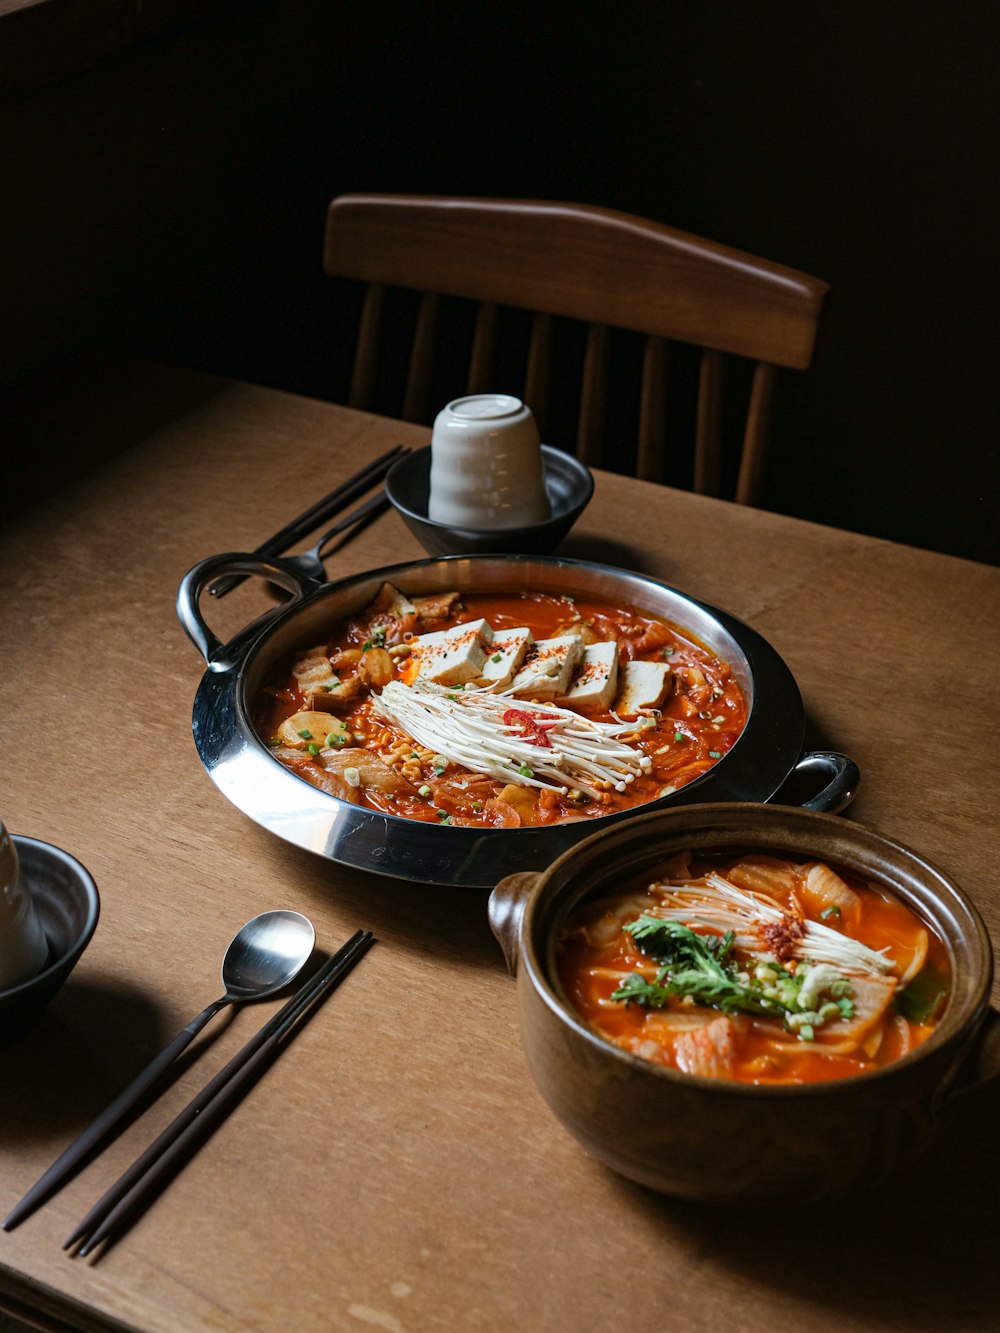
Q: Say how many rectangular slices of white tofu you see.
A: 5